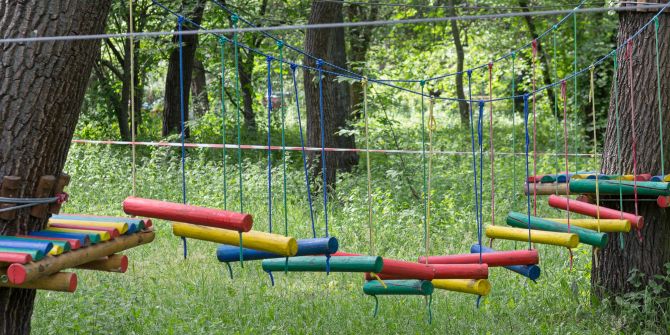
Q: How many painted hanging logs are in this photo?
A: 14